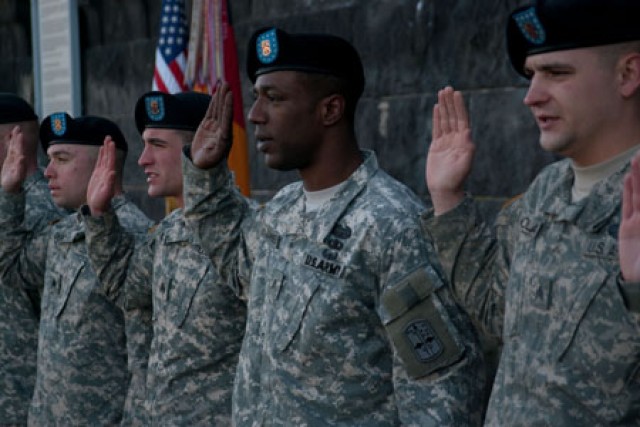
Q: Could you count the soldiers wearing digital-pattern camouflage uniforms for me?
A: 5